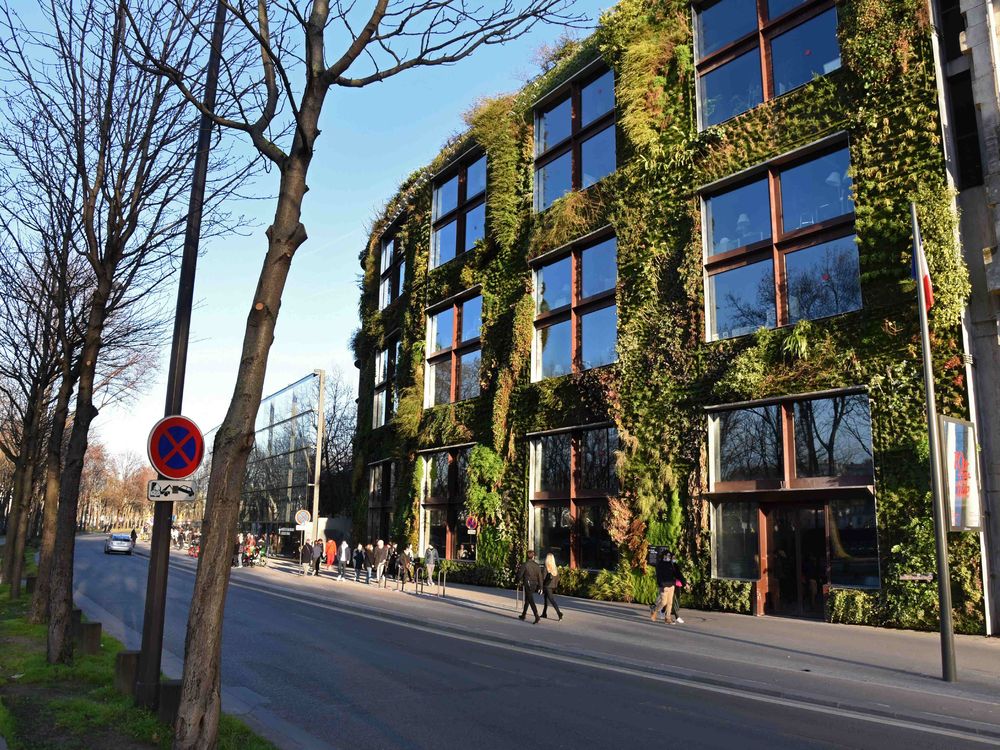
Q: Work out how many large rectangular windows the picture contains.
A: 12